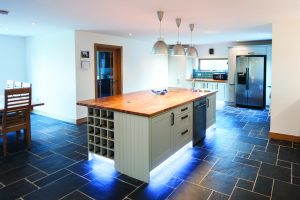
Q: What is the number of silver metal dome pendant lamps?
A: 3